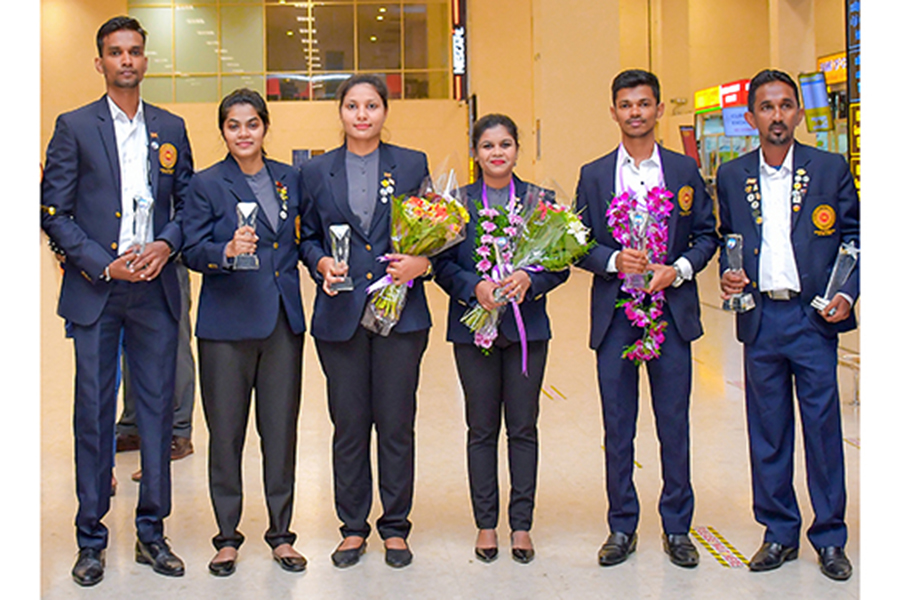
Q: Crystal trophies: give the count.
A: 7